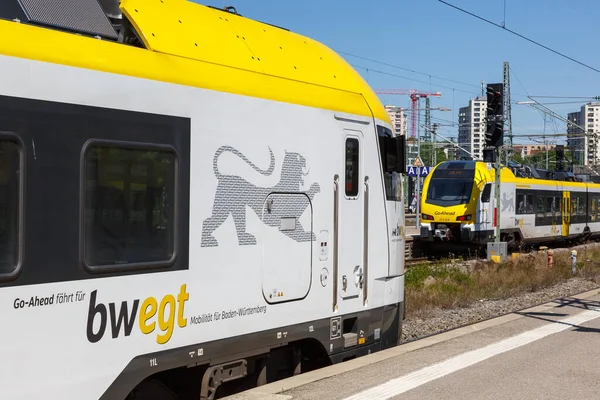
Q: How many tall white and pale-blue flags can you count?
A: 0